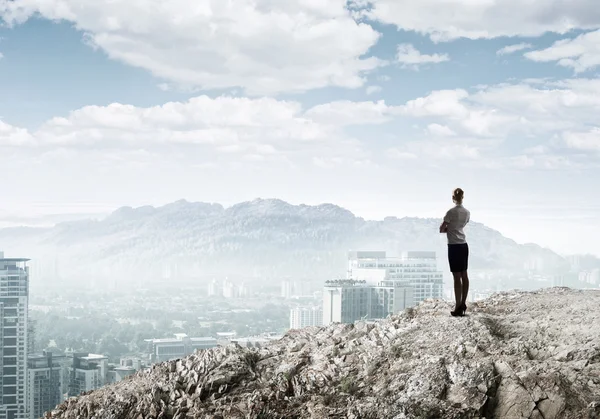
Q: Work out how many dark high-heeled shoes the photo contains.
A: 2